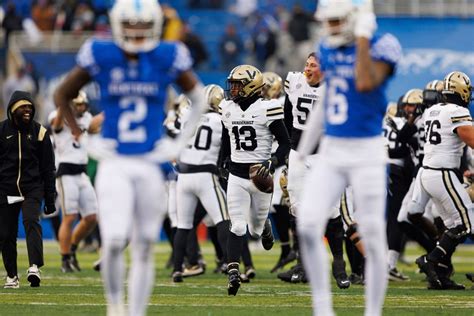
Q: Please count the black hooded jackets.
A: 1